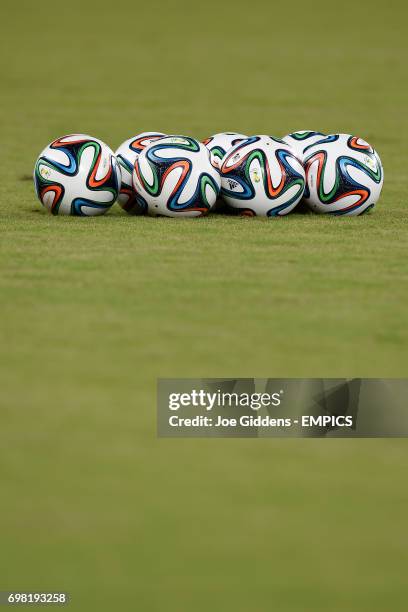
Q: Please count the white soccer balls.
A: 7